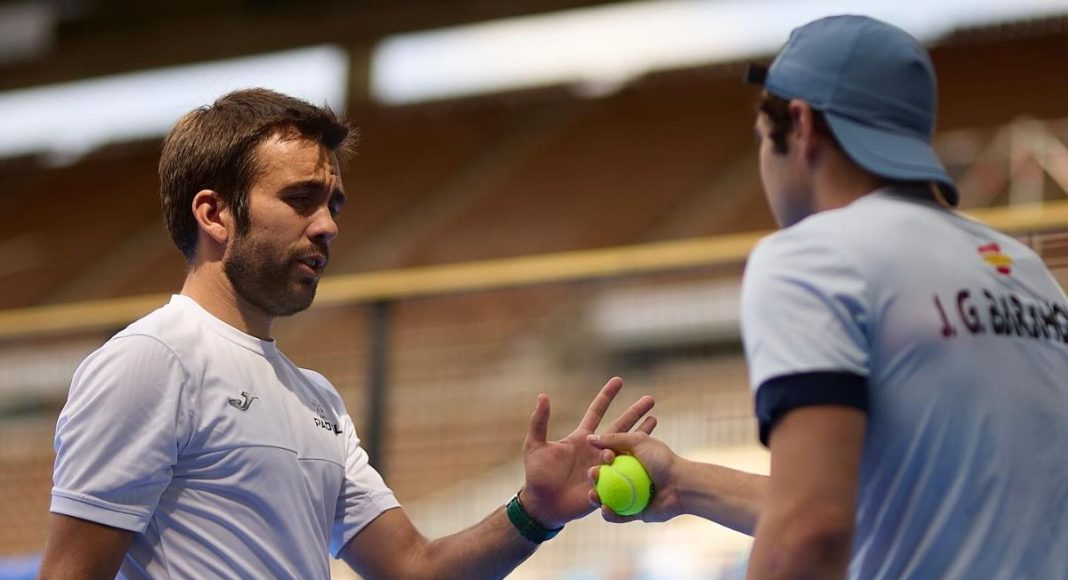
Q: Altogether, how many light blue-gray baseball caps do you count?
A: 1